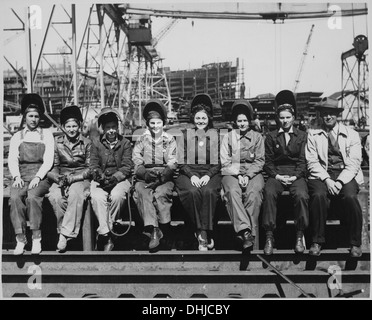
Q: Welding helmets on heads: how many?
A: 7